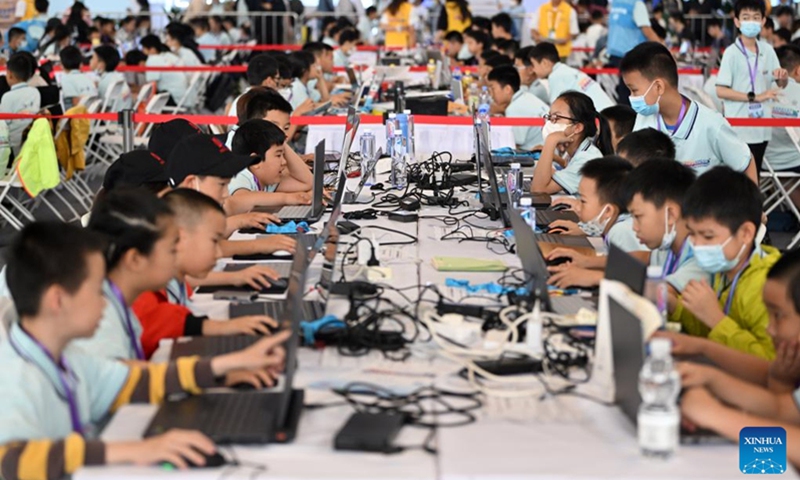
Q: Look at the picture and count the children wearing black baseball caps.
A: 3